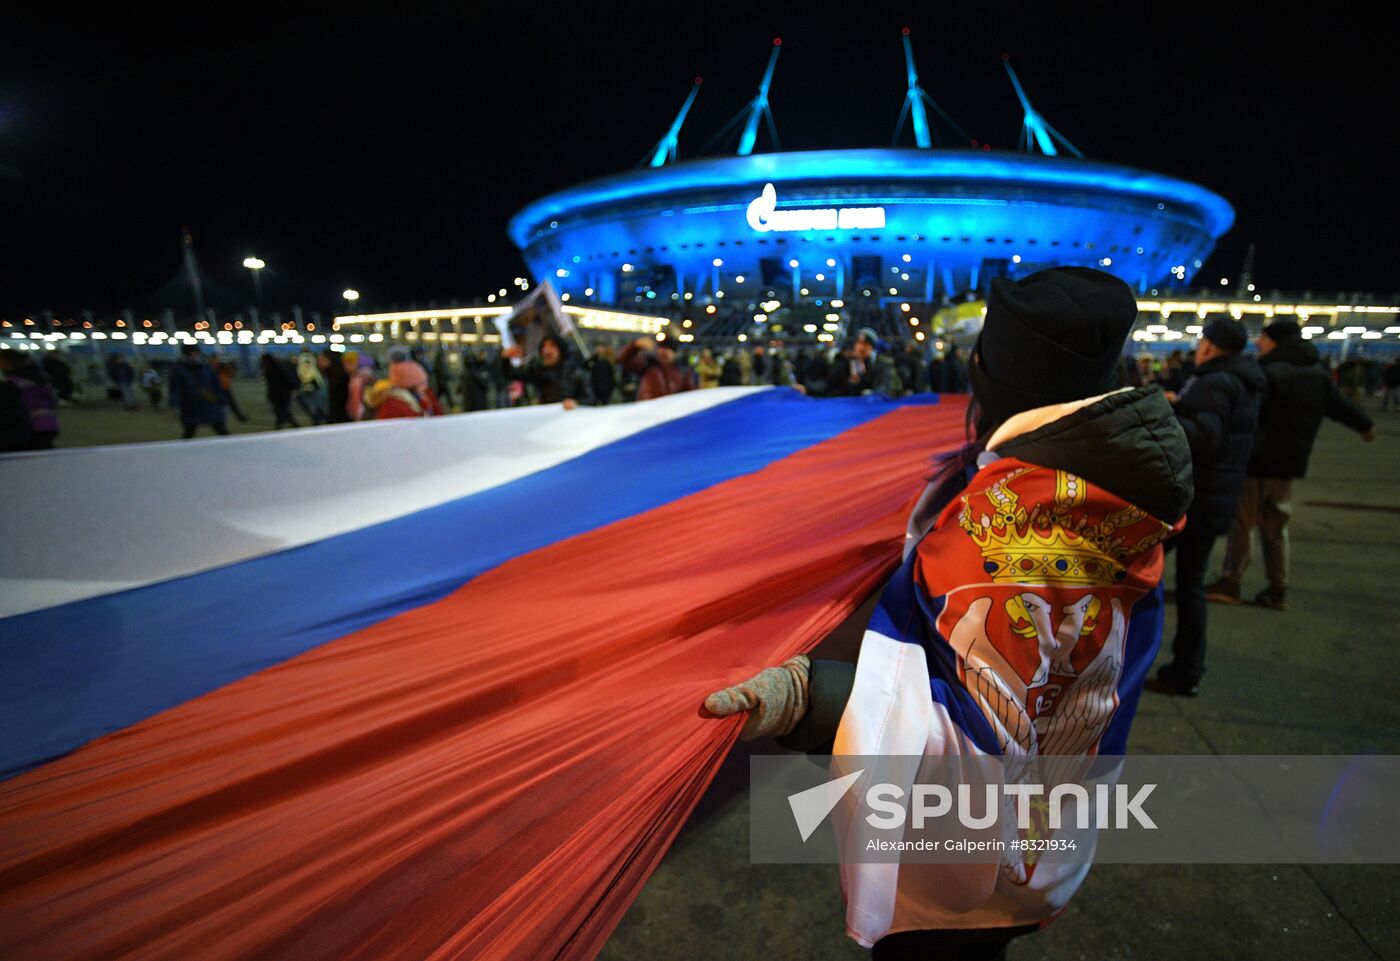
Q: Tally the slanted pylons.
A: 4